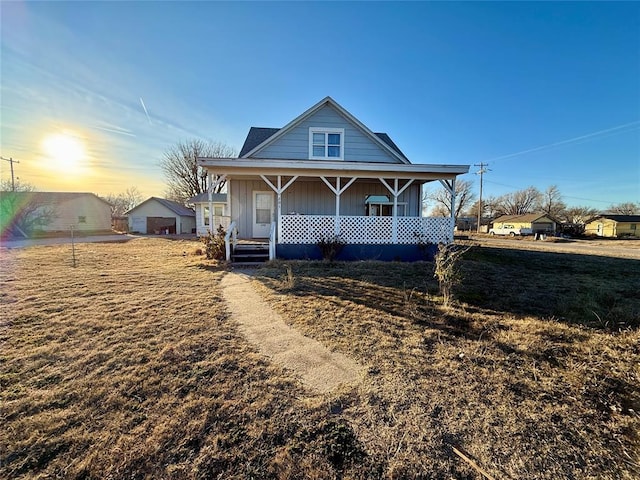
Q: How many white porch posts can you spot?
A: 5